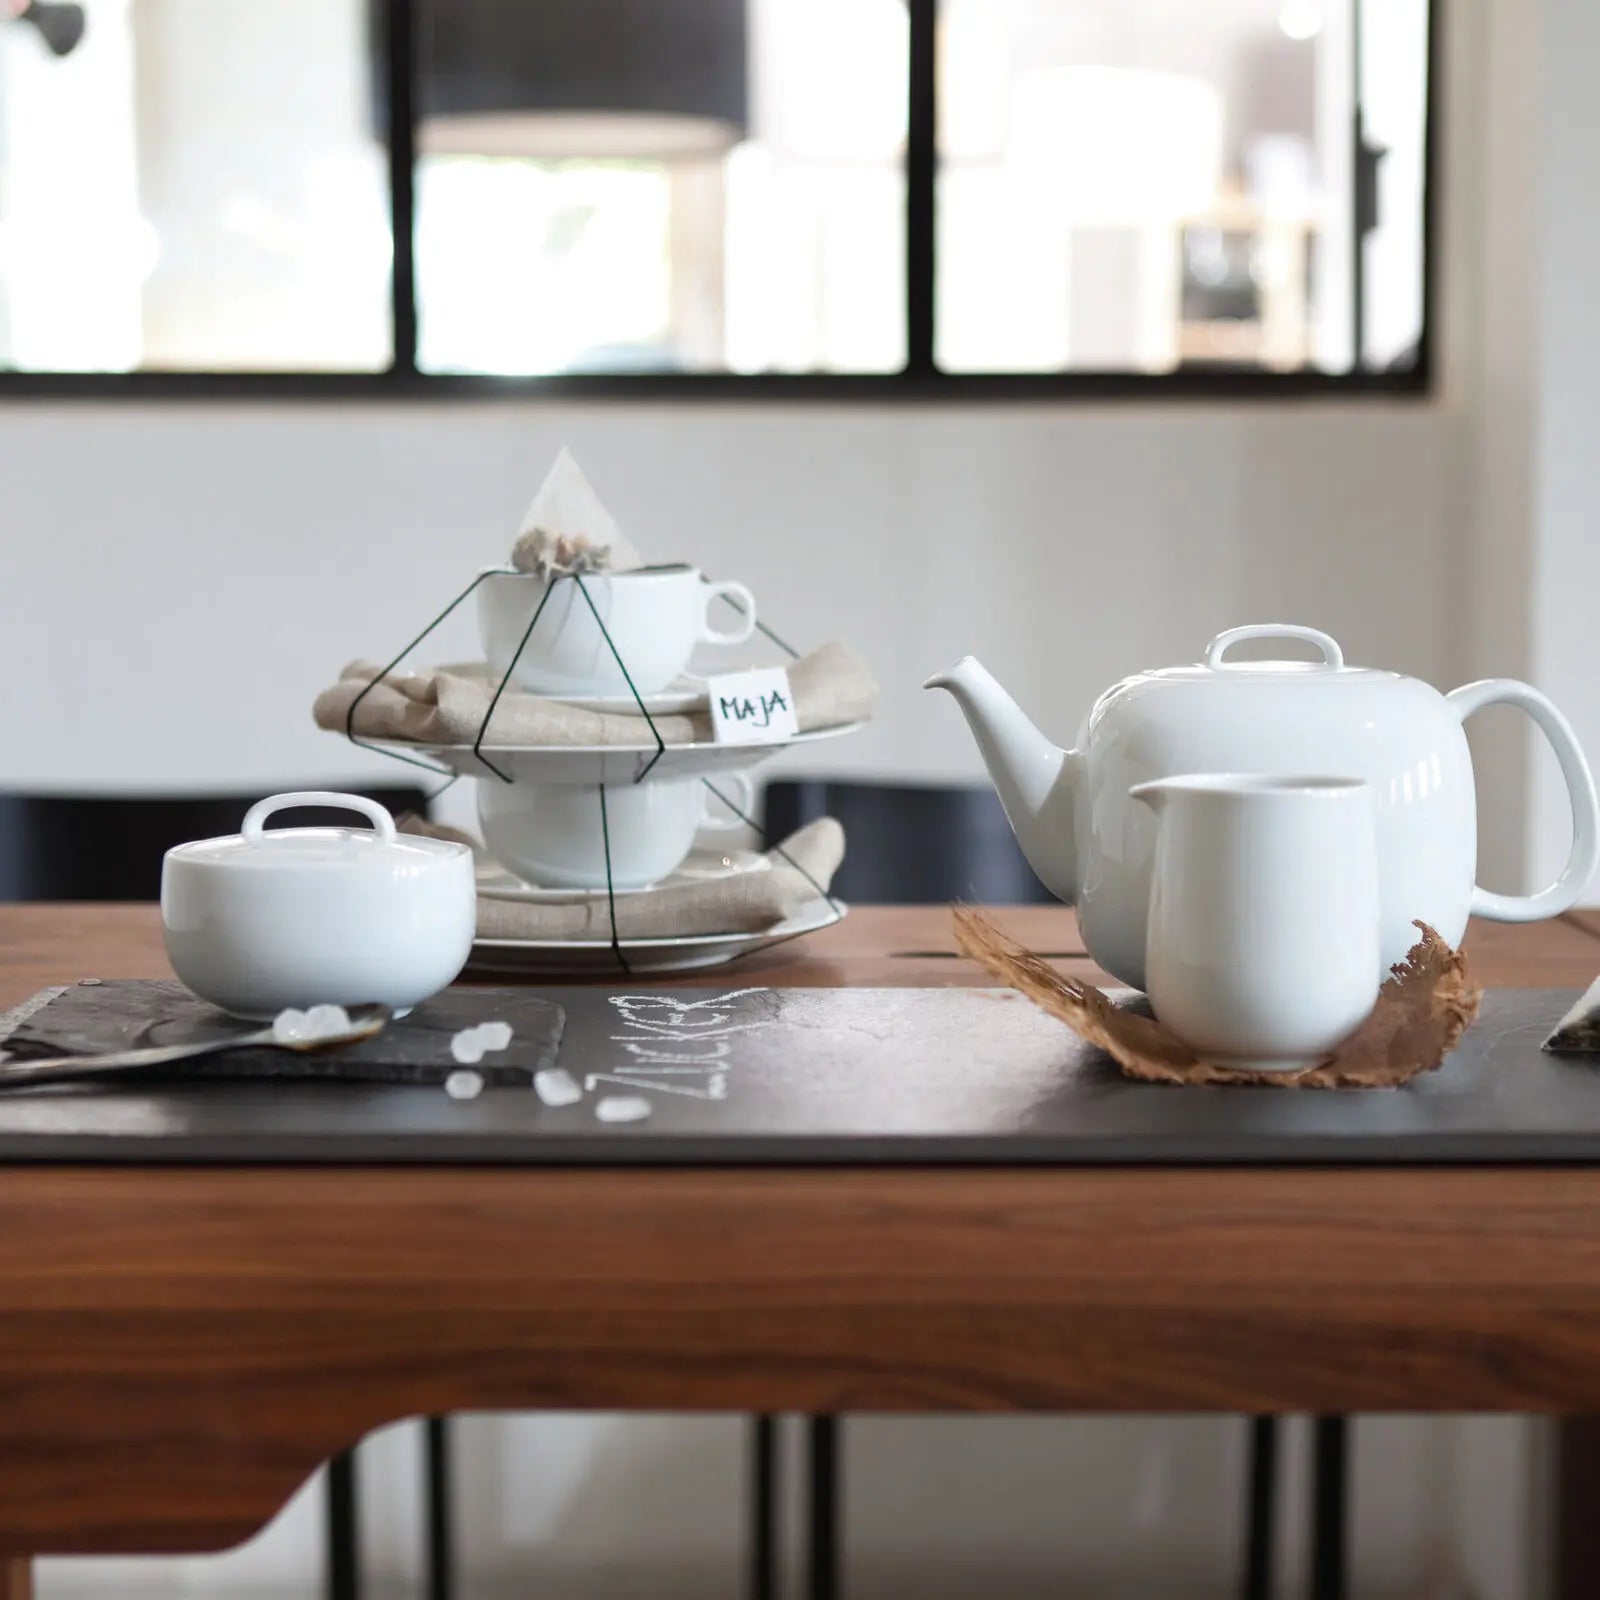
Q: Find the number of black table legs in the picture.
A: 6